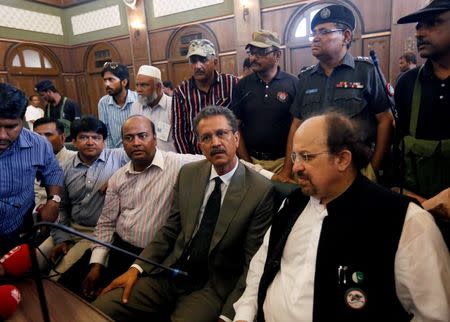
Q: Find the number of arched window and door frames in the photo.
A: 4